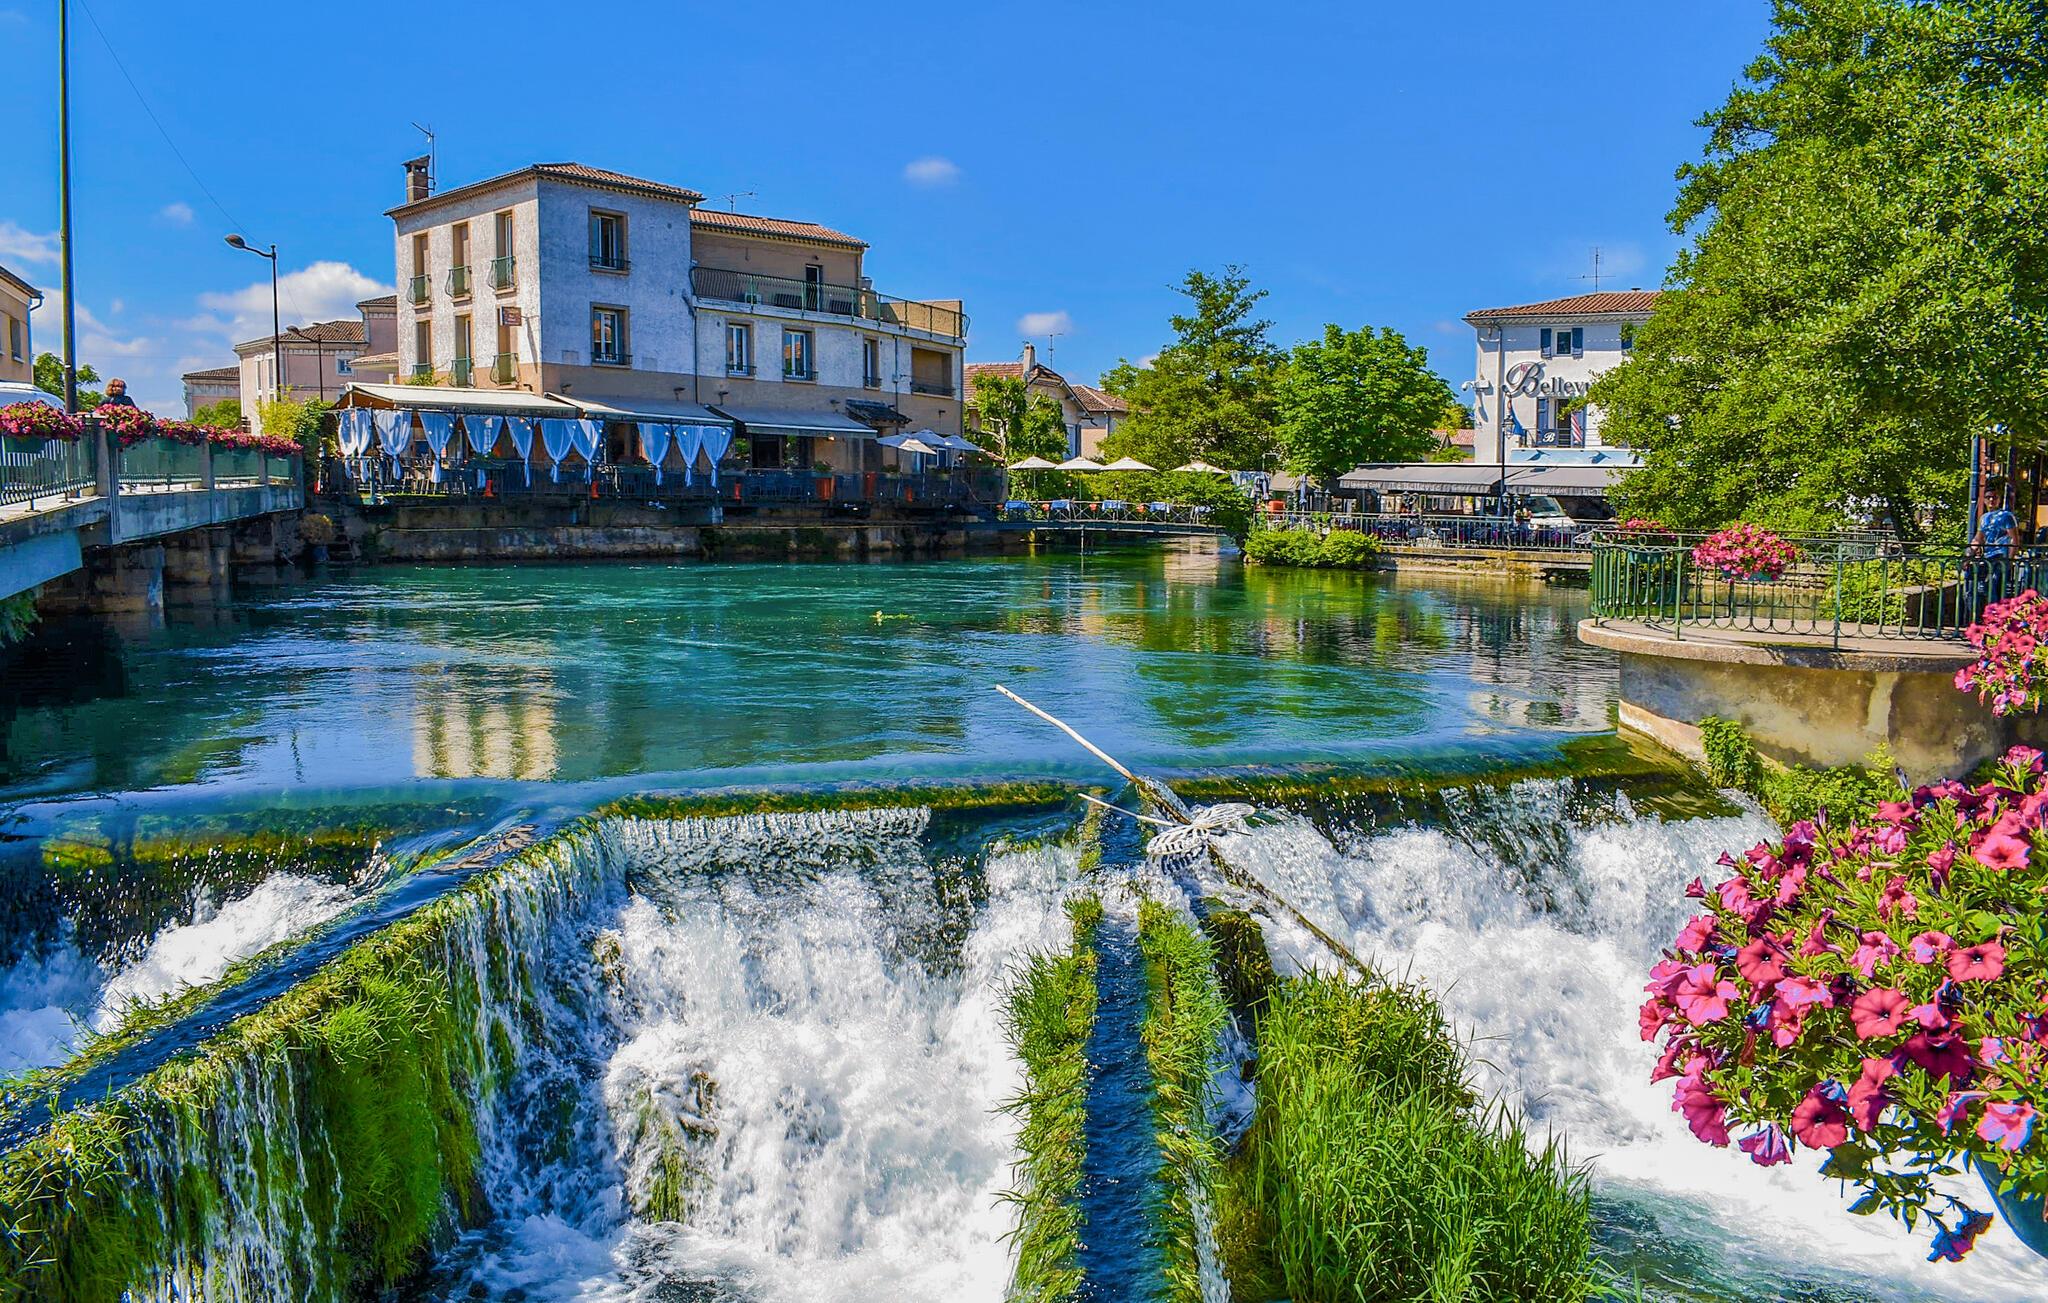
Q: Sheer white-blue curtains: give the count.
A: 11